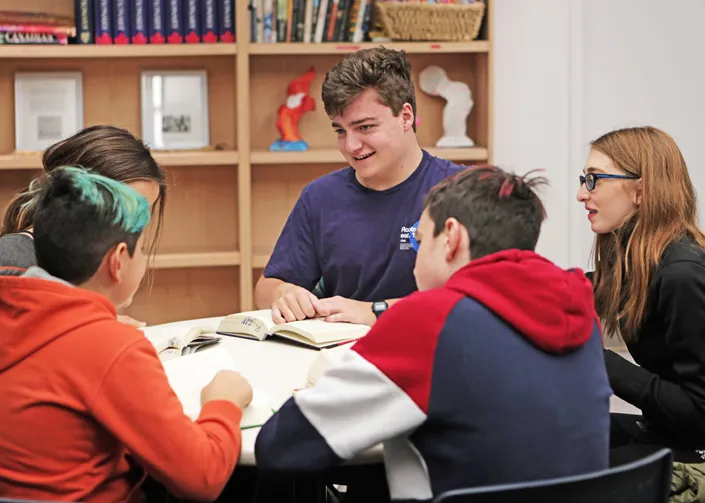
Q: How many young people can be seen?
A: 5